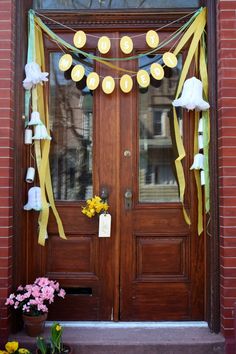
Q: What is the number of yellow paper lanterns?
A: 12